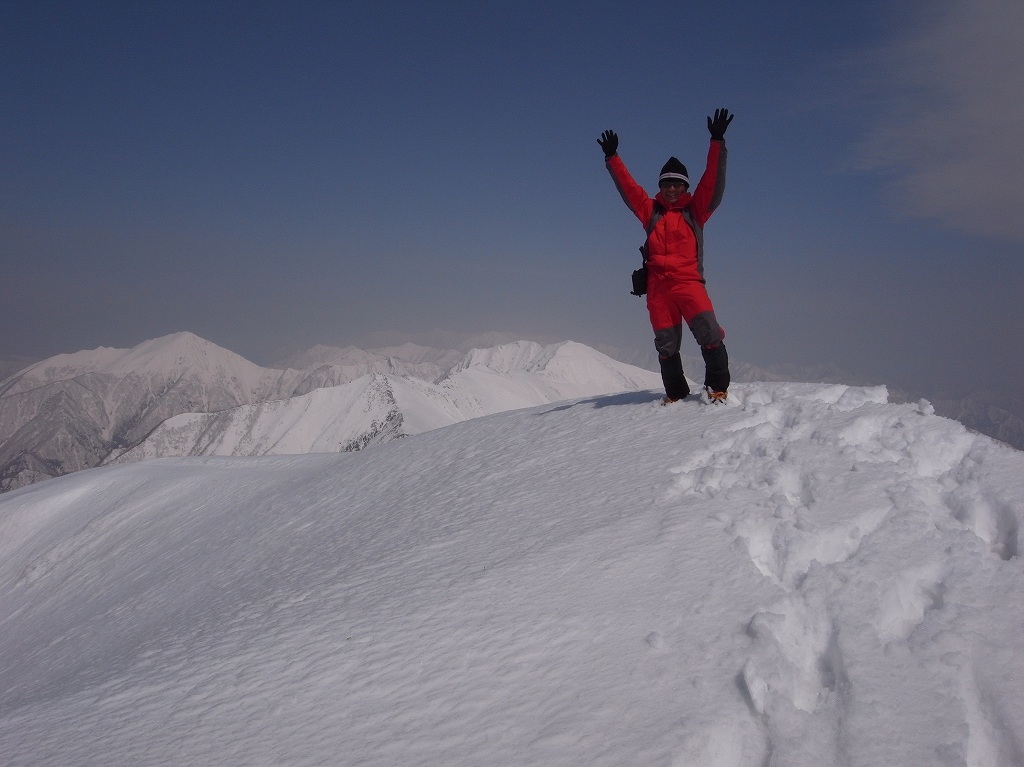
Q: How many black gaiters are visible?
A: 2